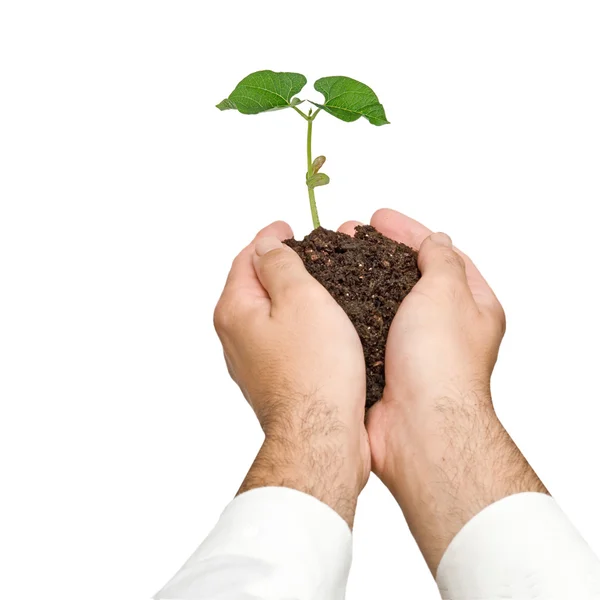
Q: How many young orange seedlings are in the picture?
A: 0